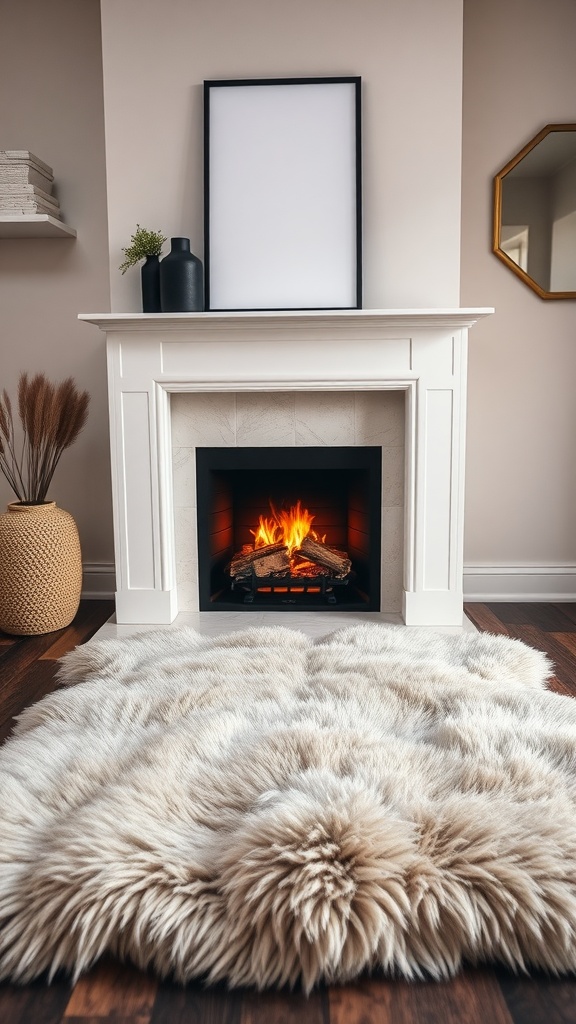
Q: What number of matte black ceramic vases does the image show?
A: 2